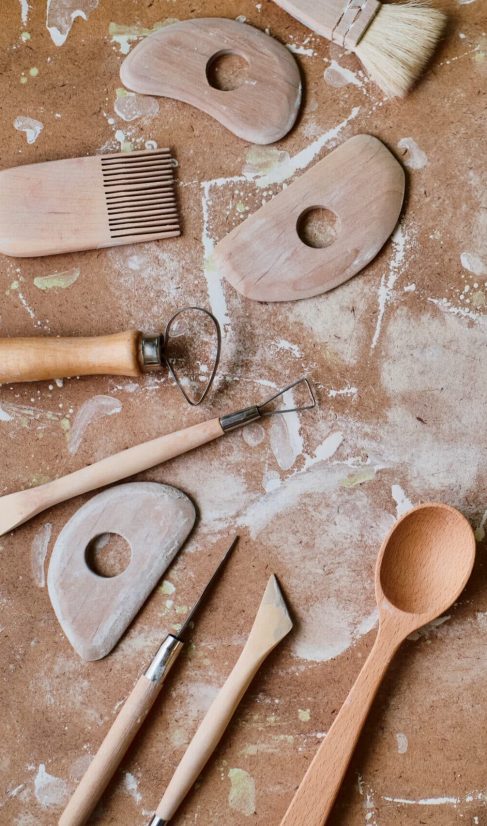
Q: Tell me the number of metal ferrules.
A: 4